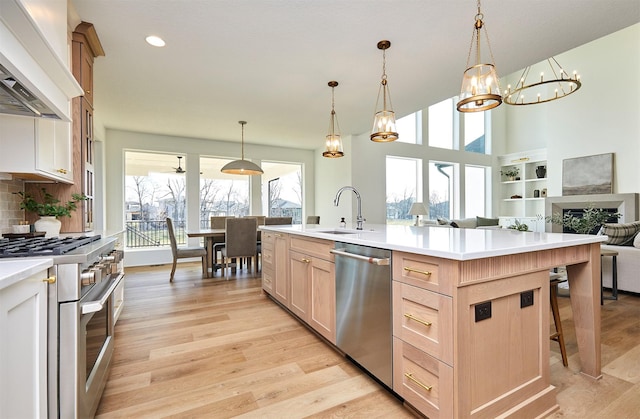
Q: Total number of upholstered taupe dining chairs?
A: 6